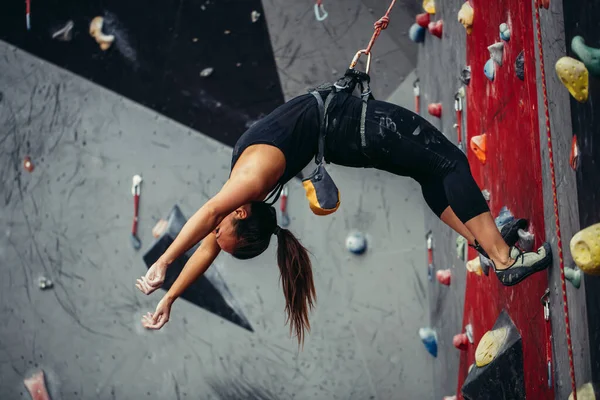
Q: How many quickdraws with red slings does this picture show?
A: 8